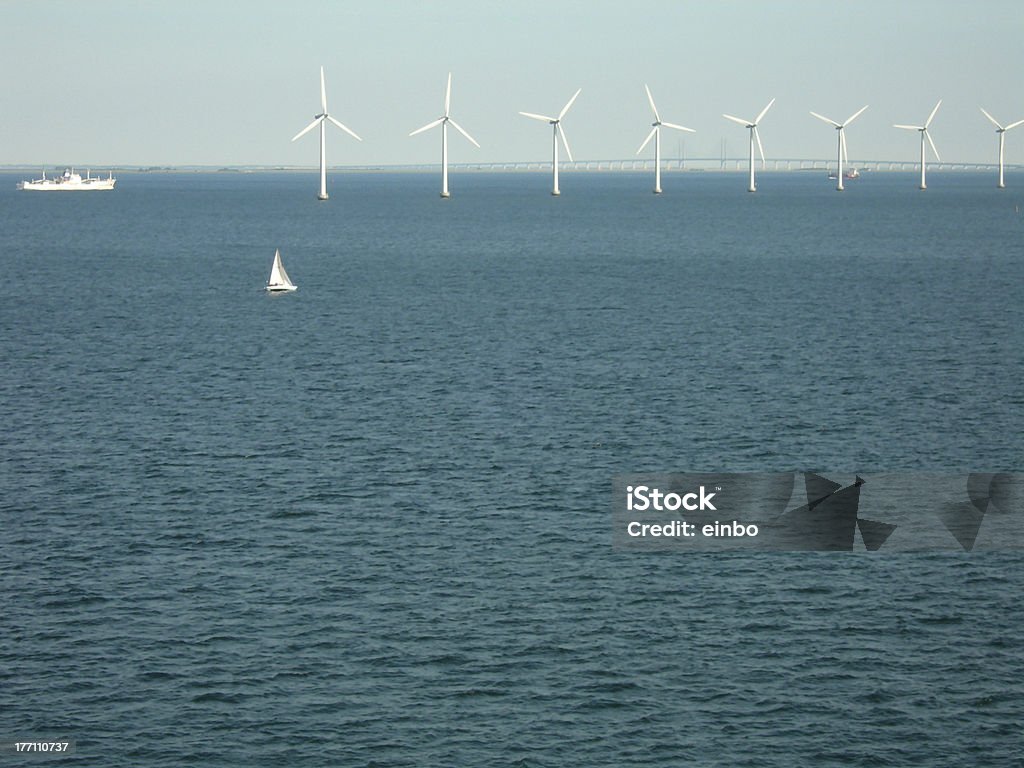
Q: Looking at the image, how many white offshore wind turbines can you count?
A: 8